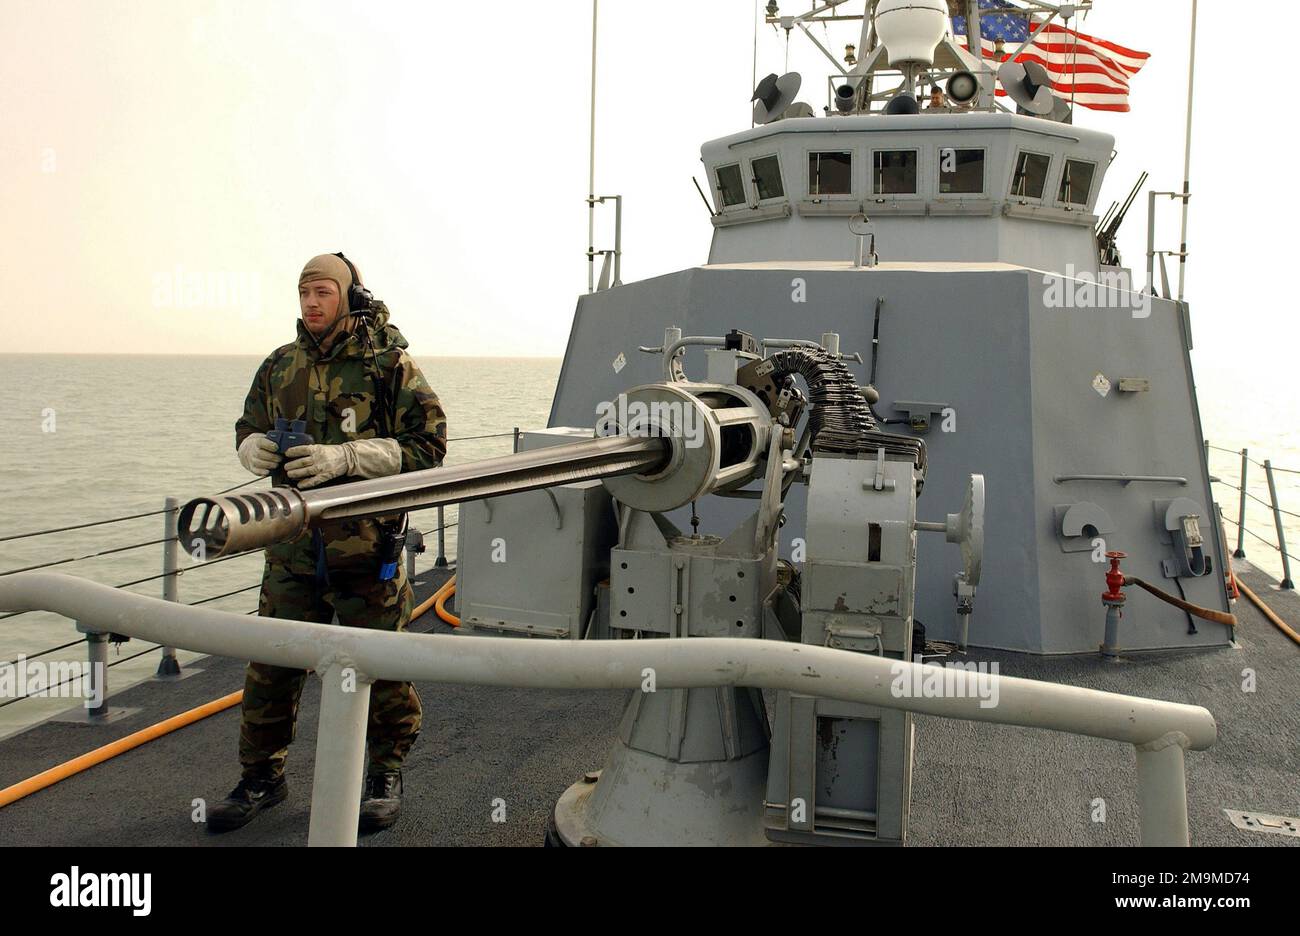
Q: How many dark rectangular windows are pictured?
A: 7